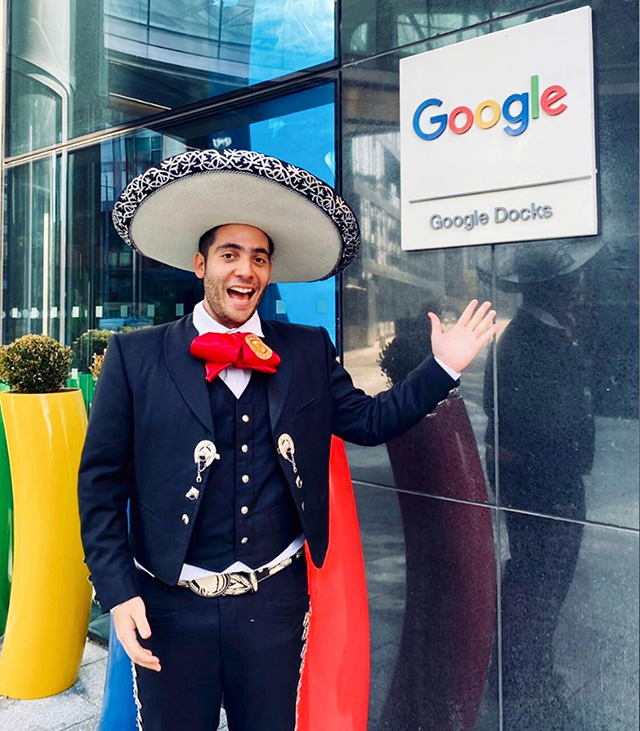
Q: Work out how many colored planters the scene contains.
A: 4